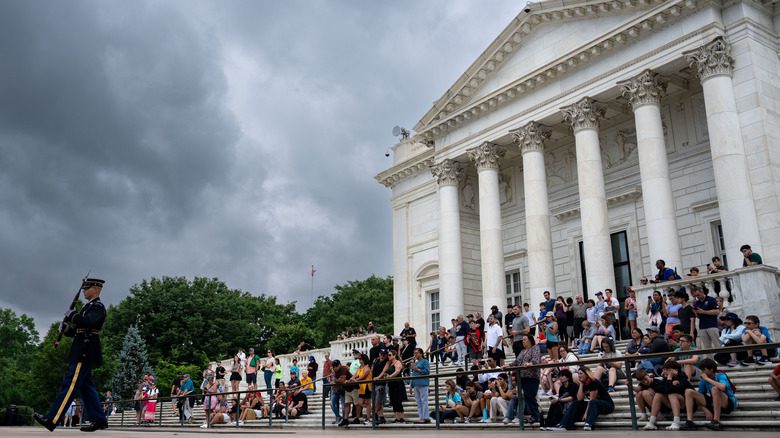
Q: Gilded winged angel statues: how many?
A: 0